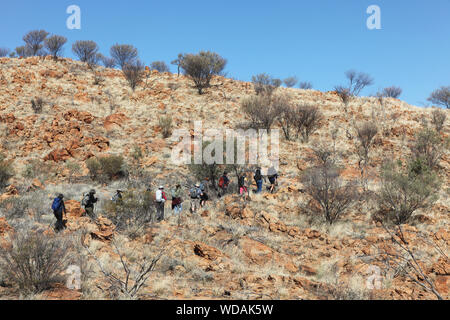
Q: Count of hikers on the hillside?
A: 11